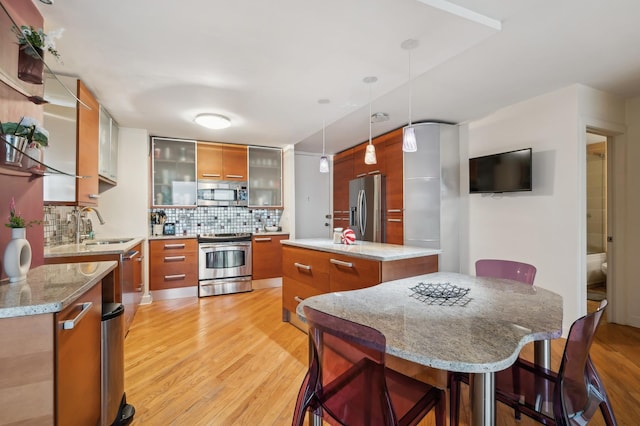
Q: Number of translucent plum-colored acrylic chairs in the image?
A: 3